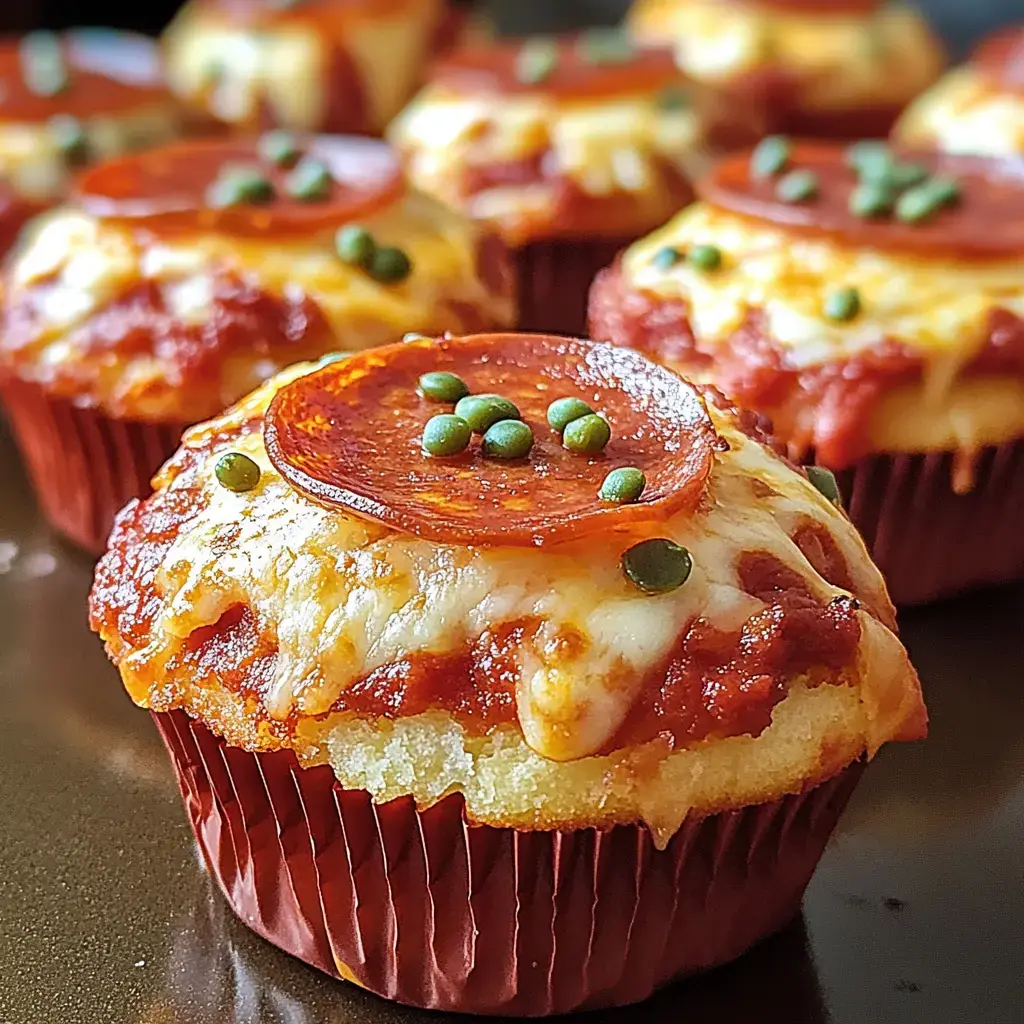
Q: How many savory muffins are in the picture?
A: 8